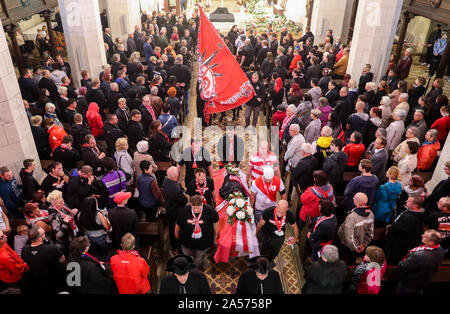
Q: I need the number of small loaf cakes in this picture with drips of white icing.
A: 0